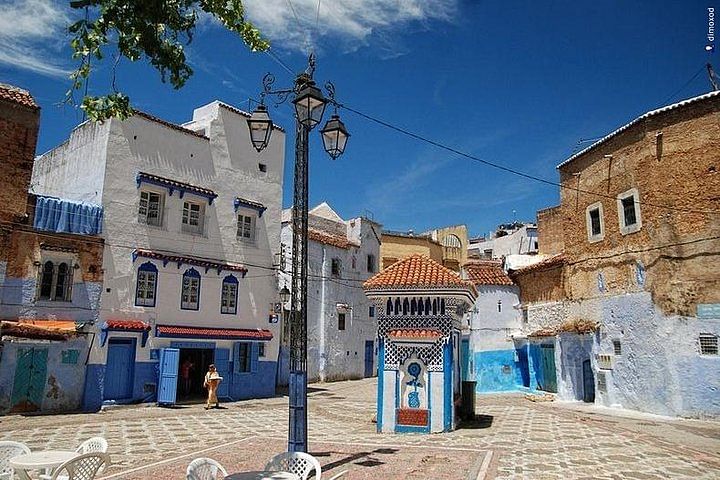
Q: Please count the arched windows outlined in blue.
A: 3